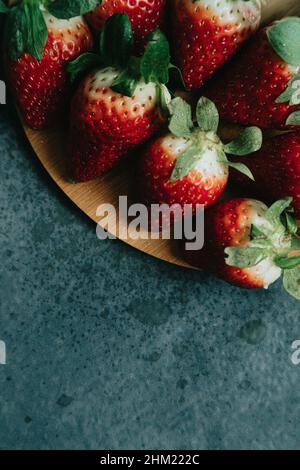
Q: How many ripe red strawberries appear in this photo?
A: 8